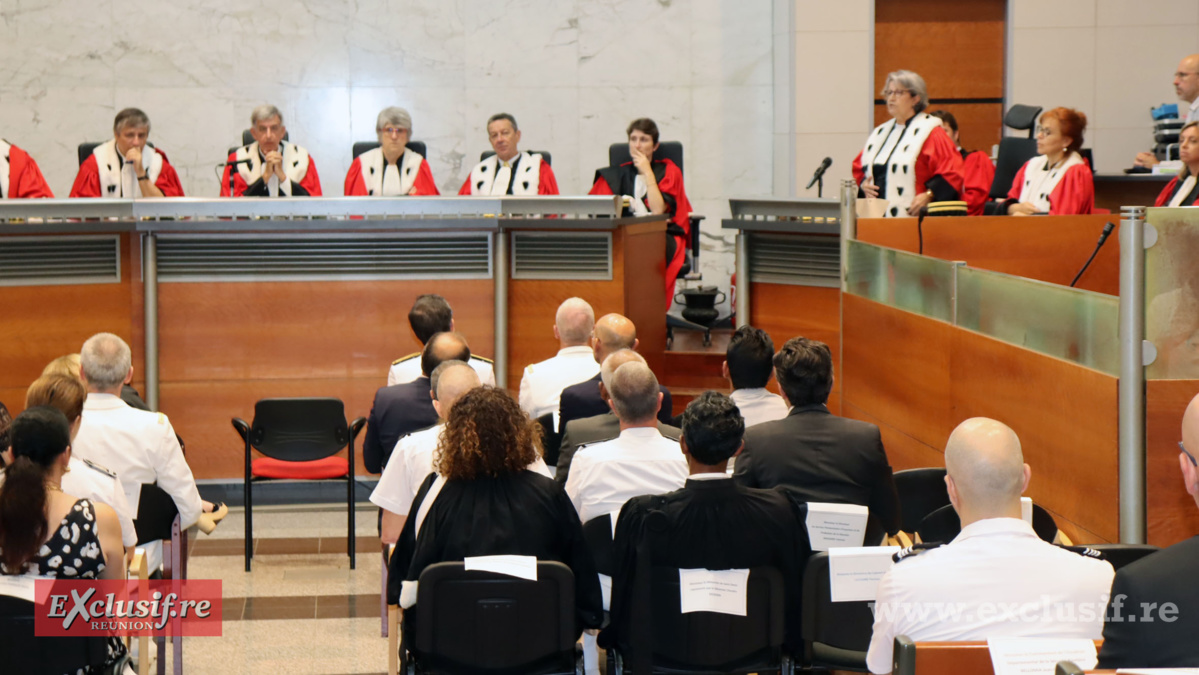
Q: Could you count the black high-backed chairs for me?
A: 6